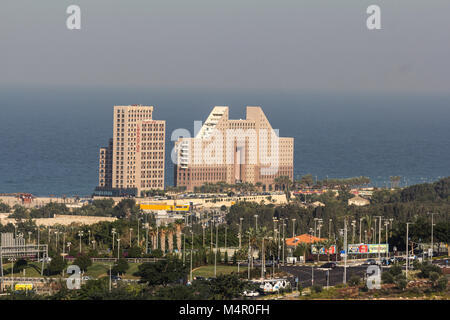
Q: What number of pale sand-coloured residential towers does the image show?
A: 2